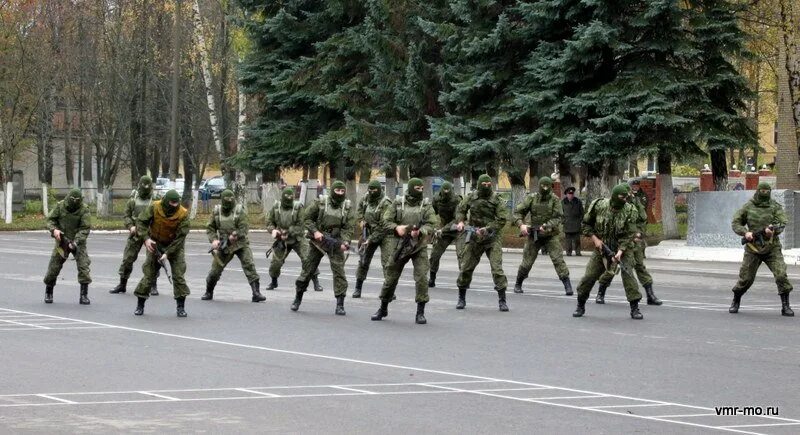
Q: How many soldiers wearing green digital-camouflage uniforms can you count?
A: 14